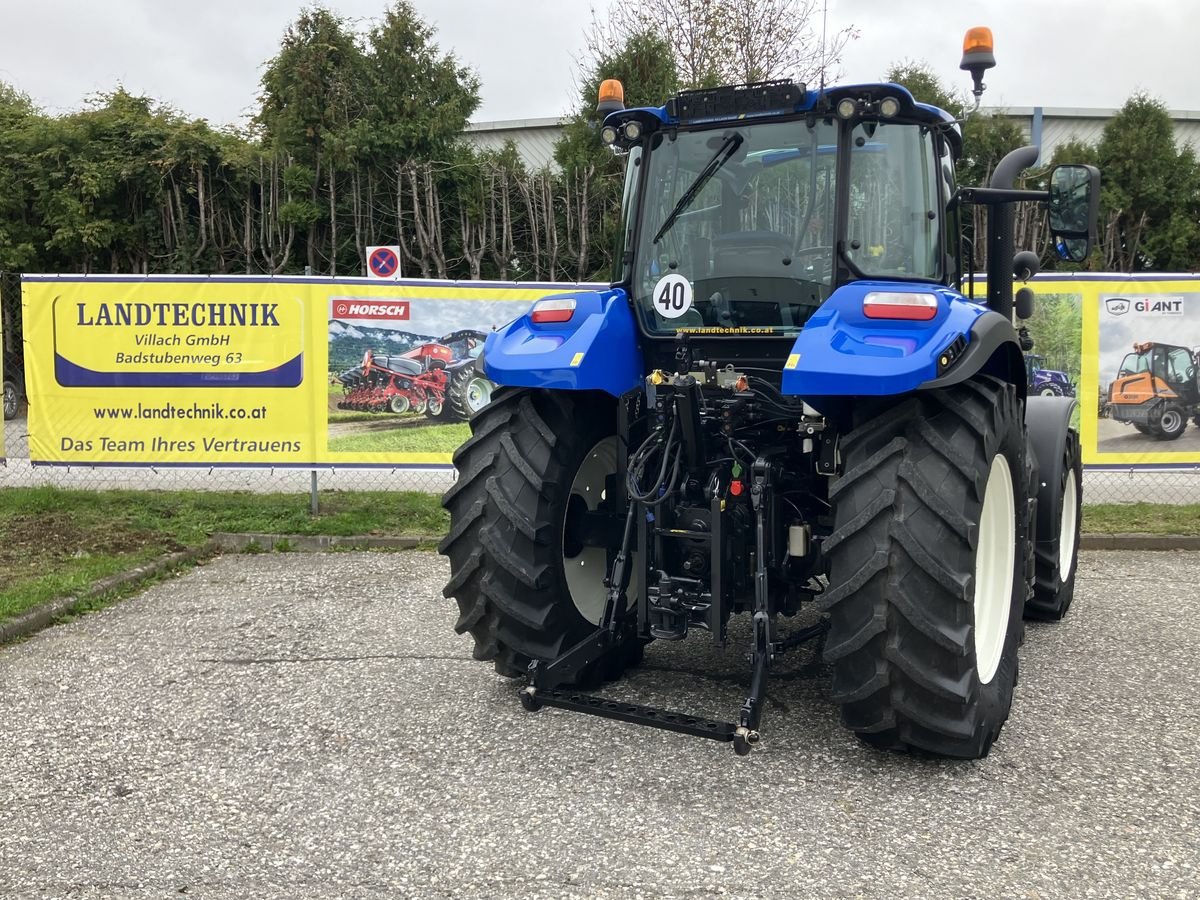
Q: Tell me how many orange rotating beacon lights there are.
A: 2